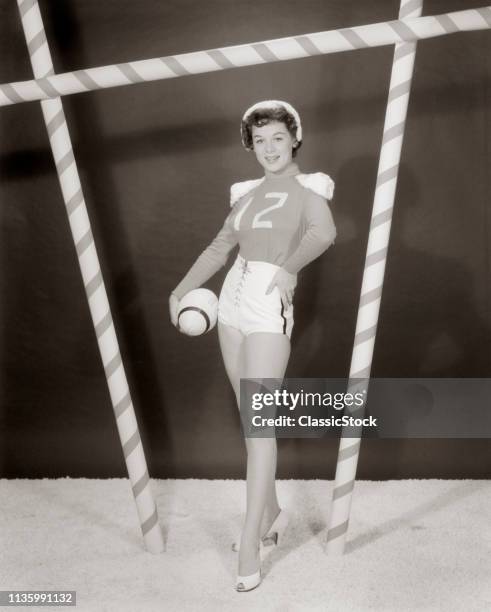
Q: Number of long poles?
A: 3